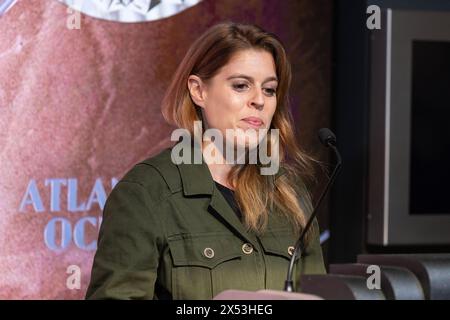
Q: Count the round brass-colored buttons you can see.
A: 3